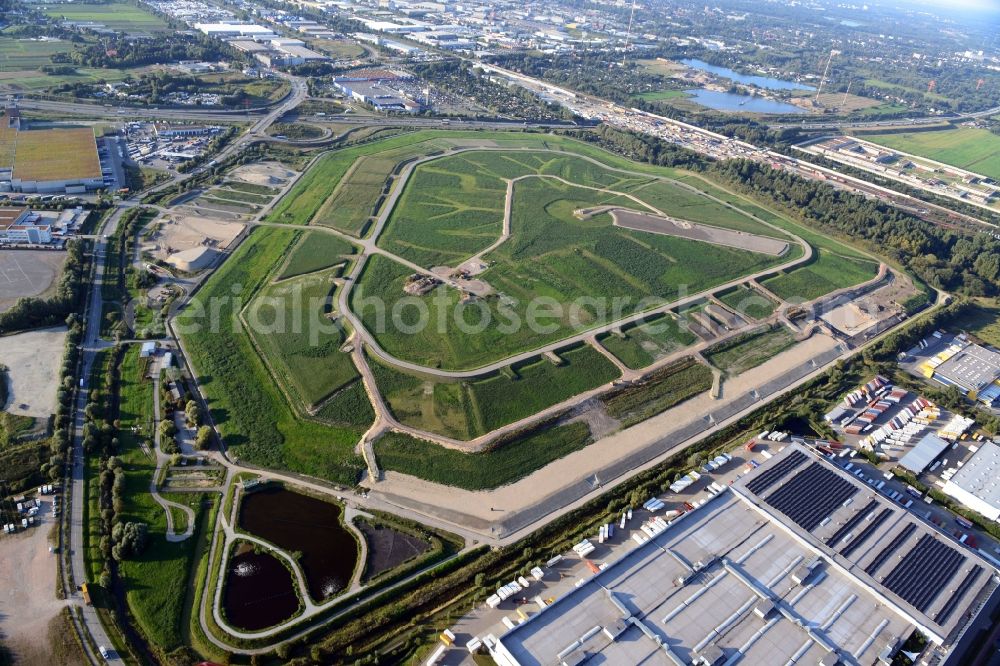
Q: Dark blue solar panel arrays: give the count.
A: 7